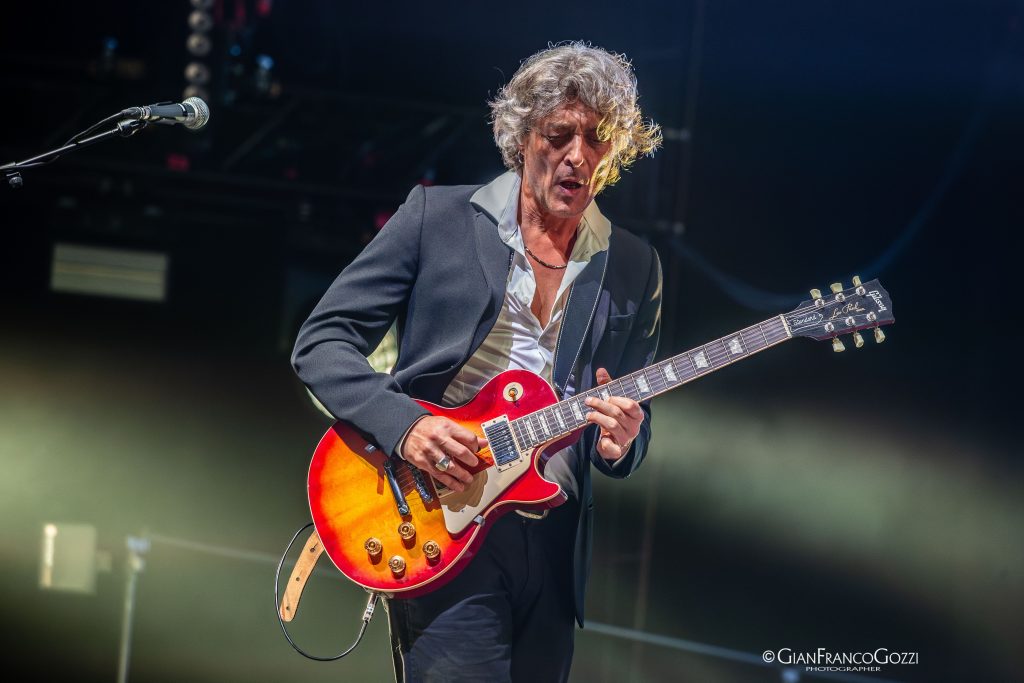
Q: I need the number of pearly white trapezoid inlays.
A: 9